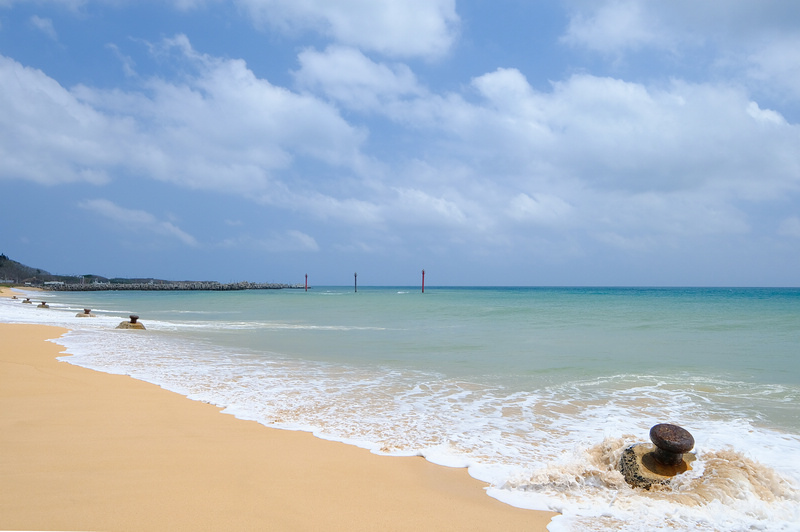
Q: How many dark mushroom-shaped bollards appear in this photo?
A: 6